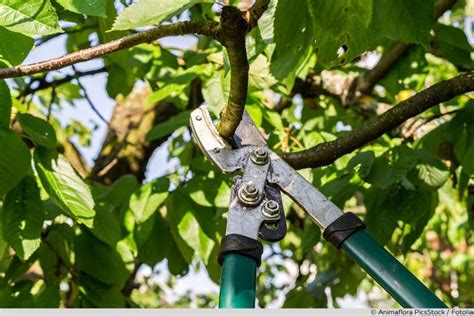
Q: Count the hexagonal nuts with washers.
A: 3